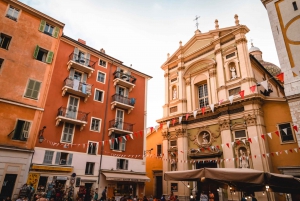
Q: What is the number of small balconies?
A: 6